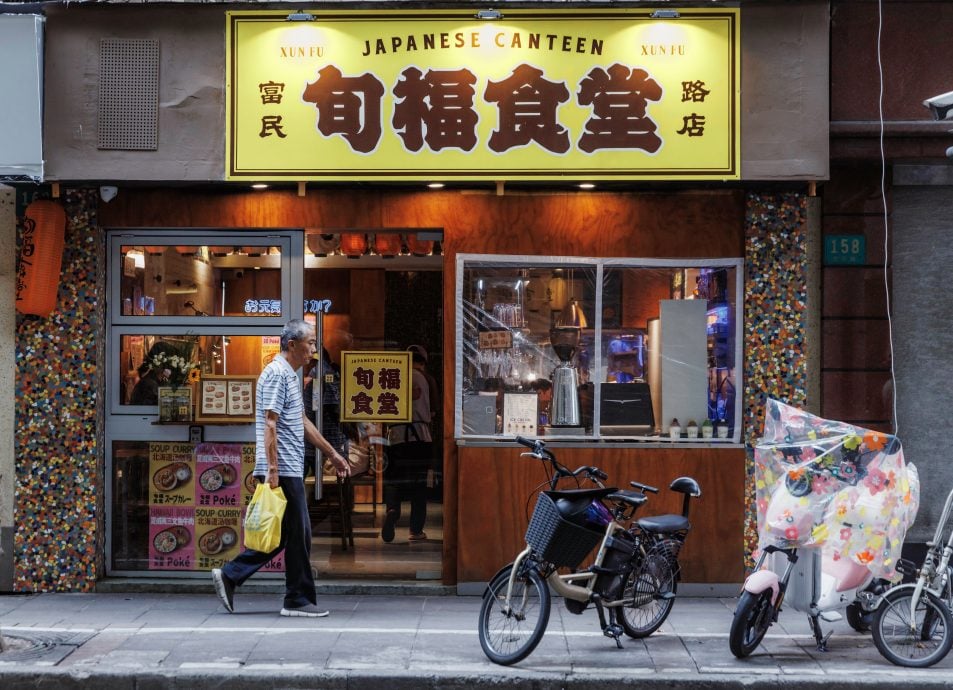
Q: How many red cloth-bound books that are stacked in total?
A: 0